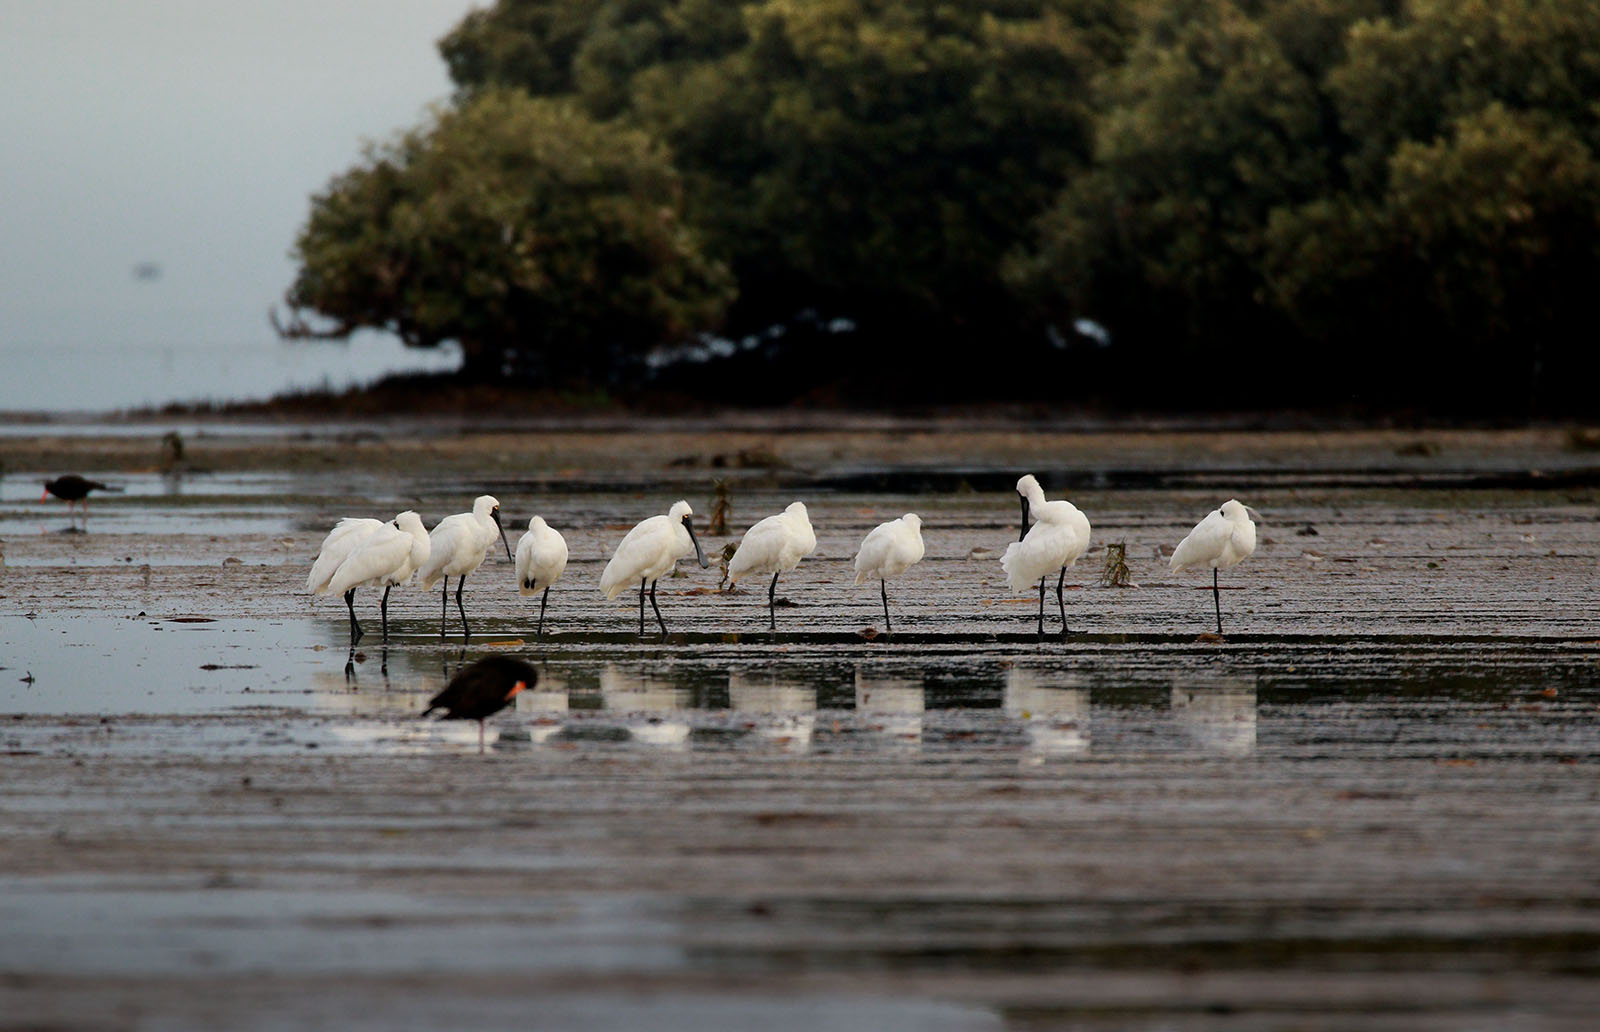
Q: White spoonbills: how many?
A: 9